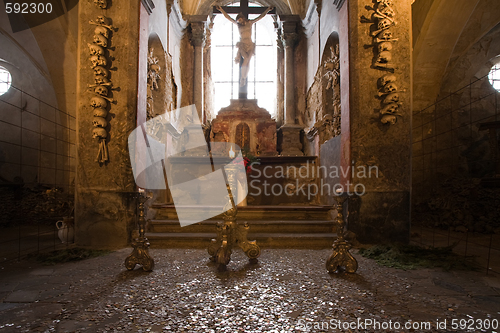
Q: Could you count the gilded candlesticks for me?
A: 3